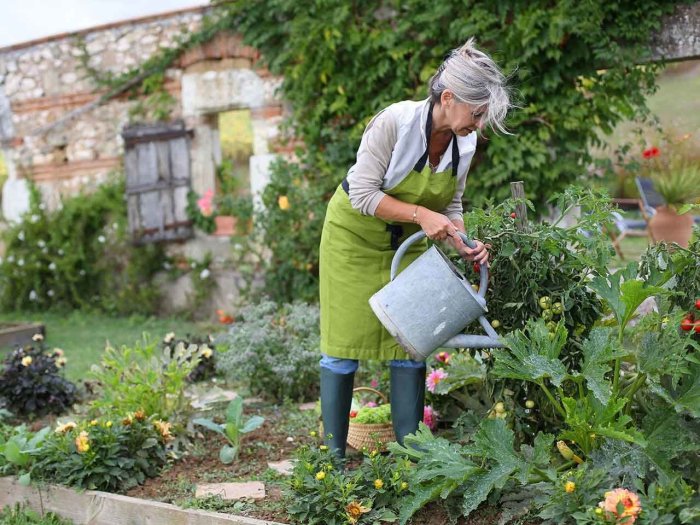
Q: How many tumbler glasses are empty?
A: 0